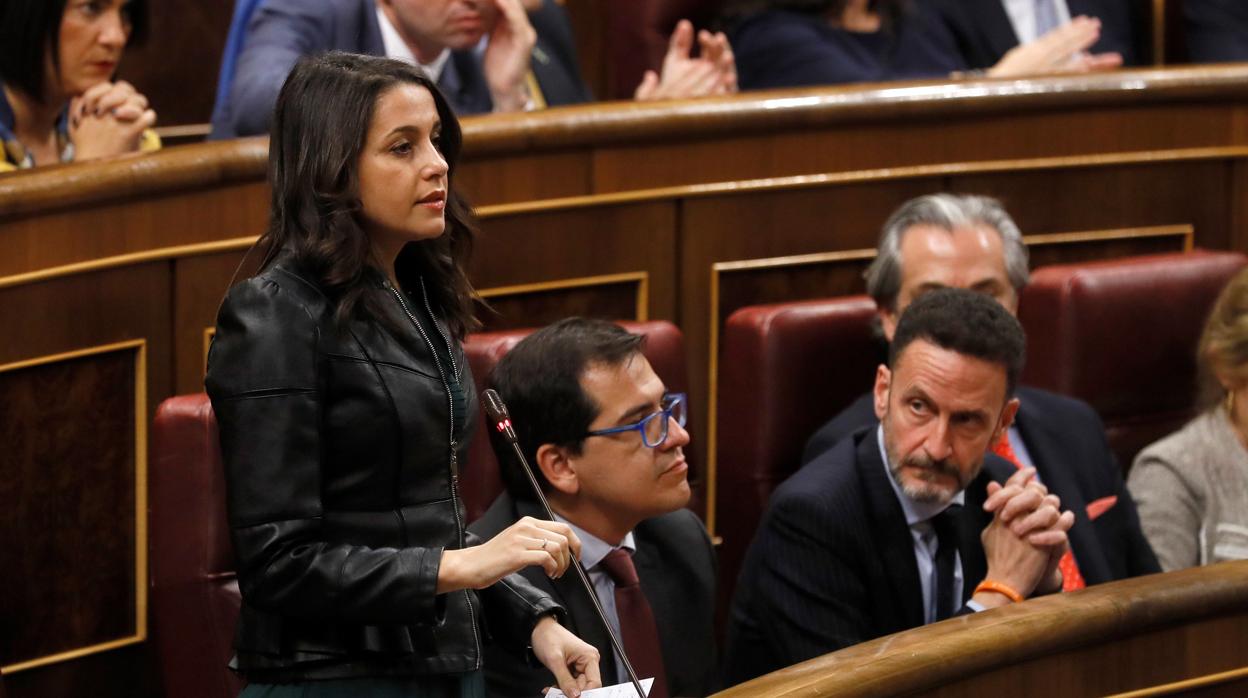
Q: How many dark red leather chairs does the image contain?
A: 4